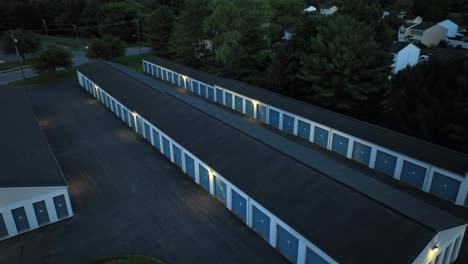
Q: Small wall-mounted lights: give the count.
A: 6